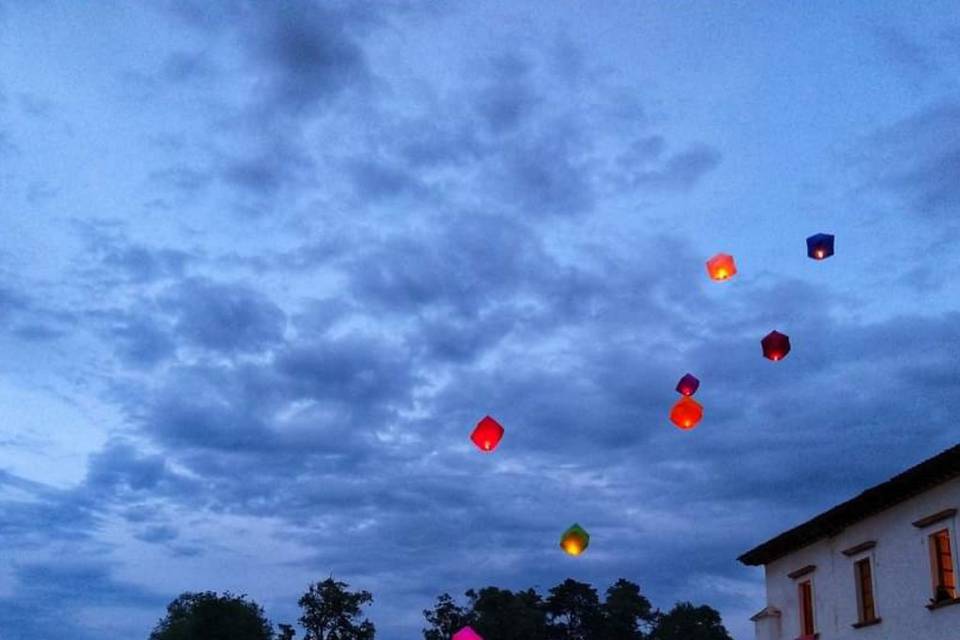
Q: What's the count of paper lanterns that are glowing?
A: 8